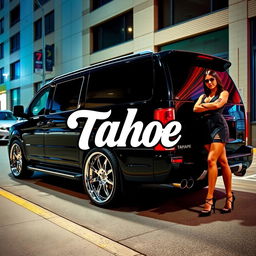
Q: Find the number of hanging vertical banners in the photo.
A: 2